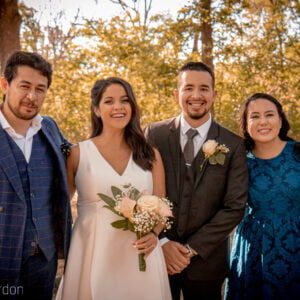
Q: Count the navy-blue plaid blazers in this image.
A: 1